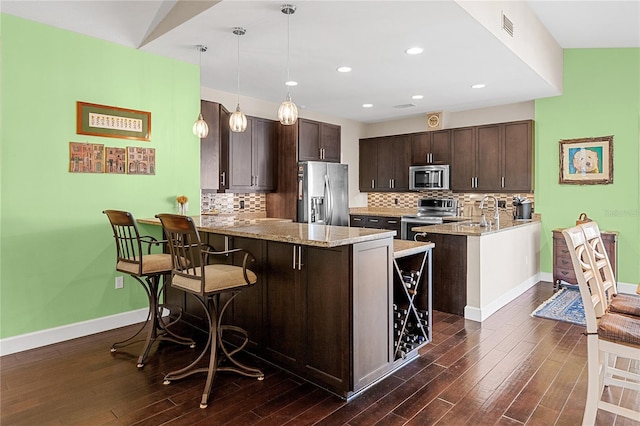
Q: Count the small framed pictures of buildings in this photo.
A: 3